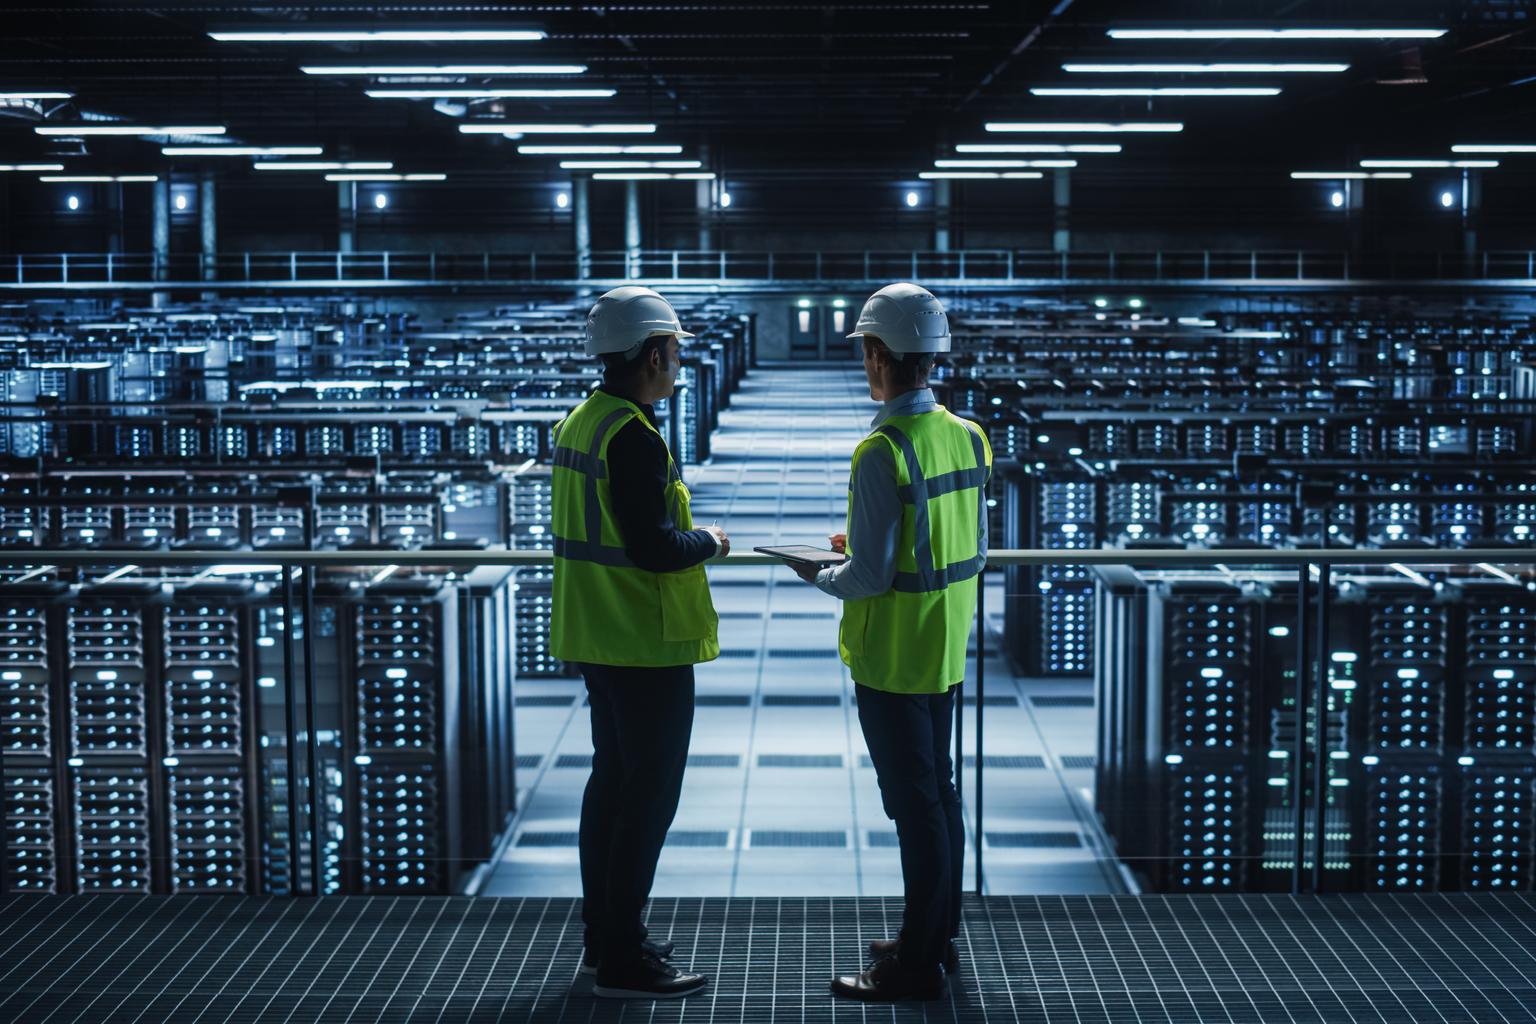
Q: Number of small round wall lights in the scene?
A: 8